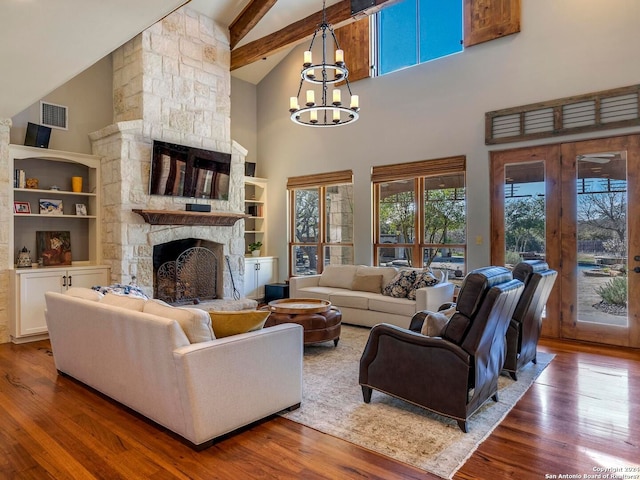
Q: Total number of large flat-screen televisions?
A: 1